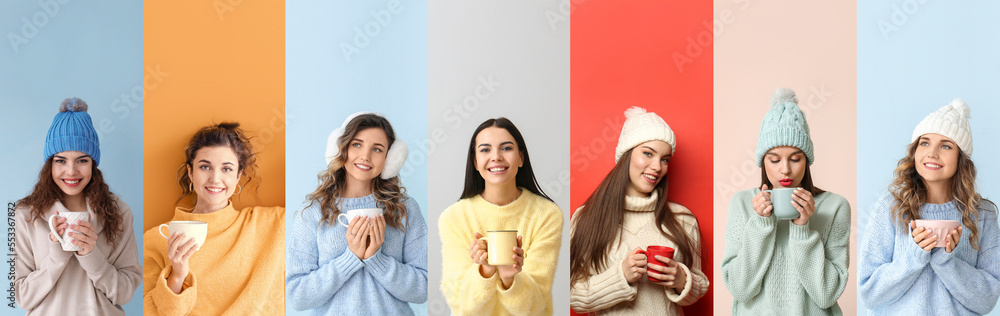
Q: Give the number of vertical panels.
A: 7